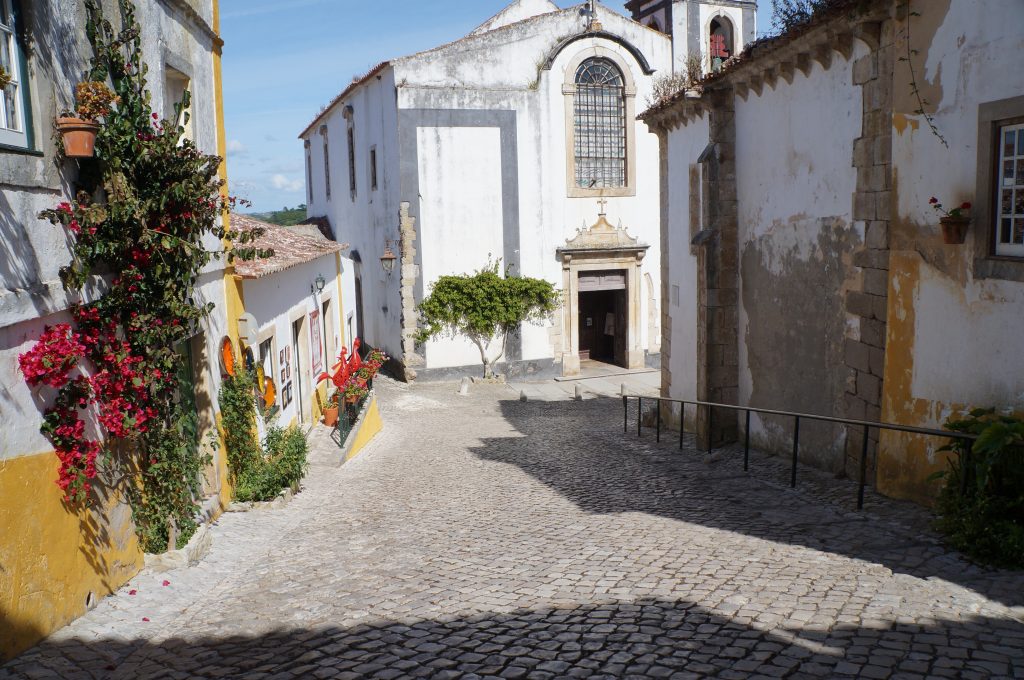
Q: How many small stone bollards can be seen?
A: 4